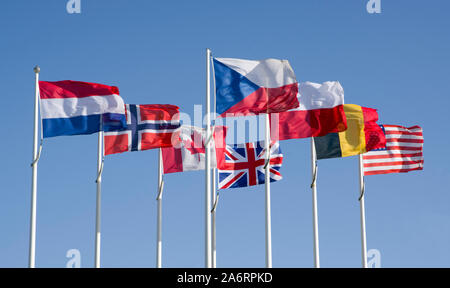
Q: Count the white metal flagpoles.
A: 8